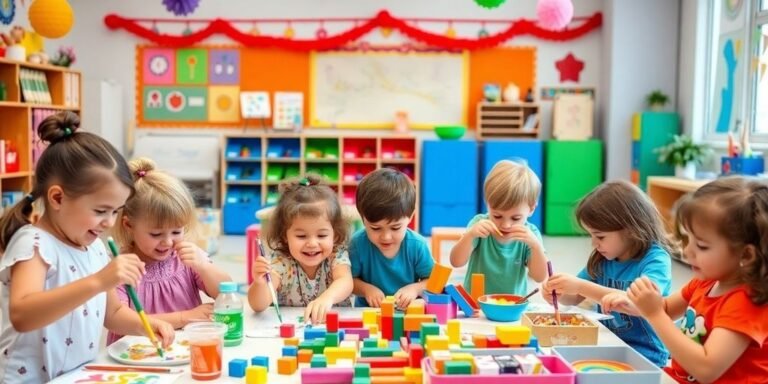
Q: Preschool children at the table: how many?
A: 7